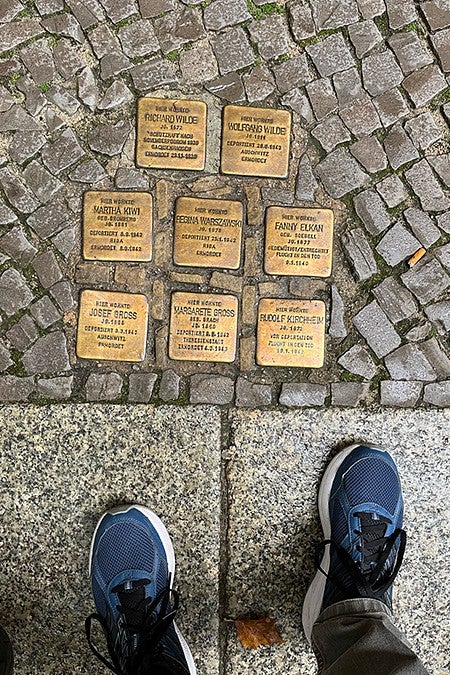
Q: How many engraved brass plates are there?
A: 8